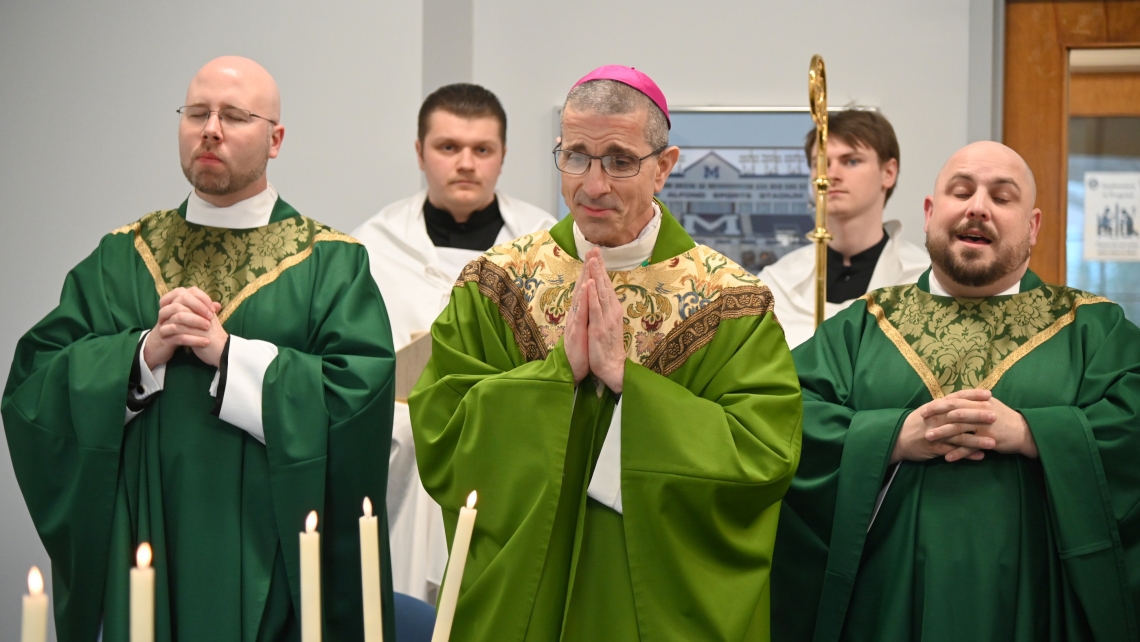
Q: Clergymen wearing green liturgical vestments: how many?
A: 3